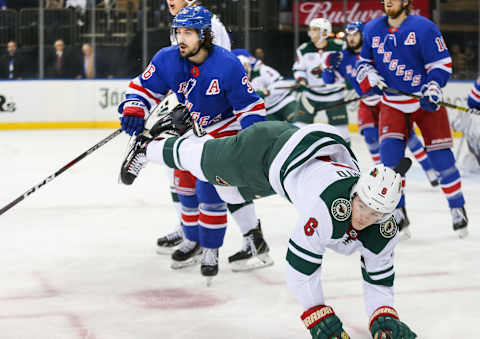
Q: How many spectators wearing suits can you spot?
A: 3